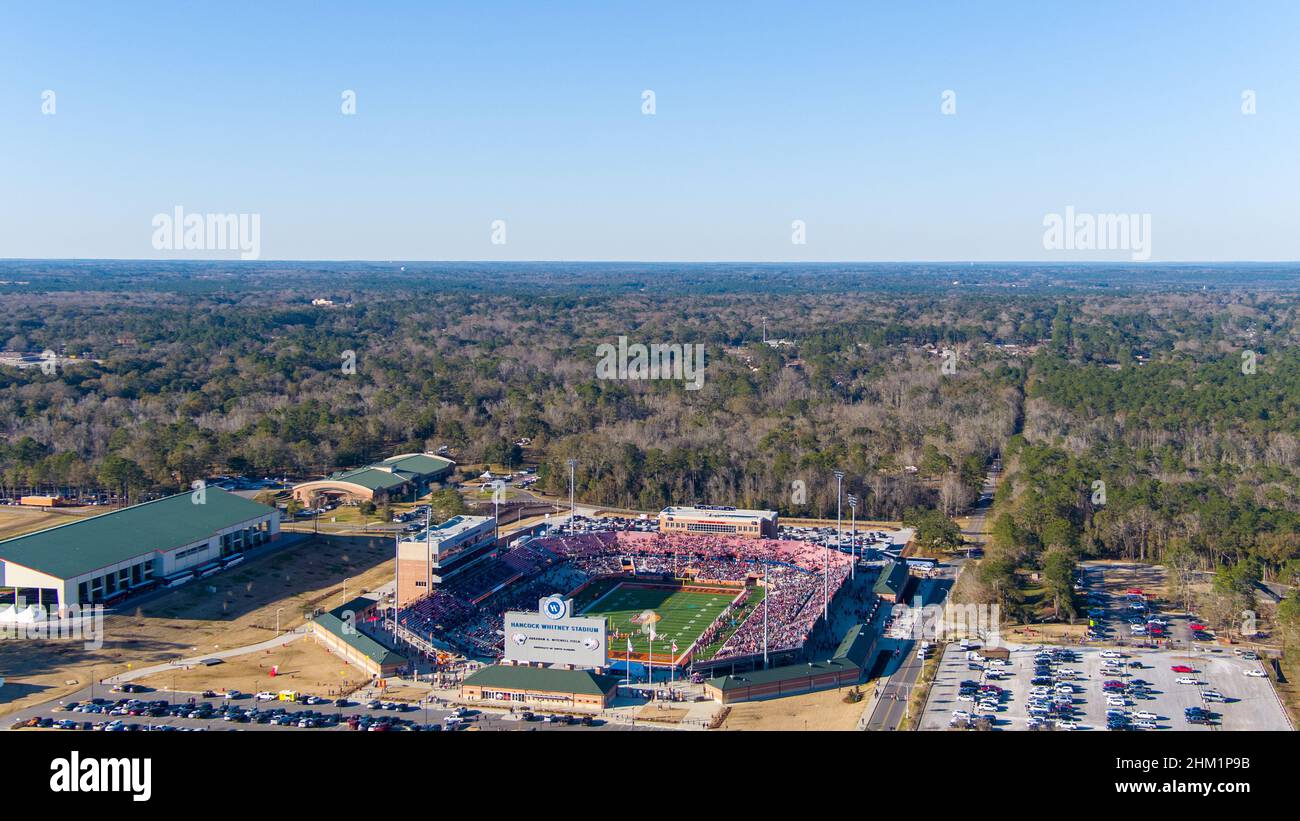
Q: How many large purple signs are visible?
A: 0